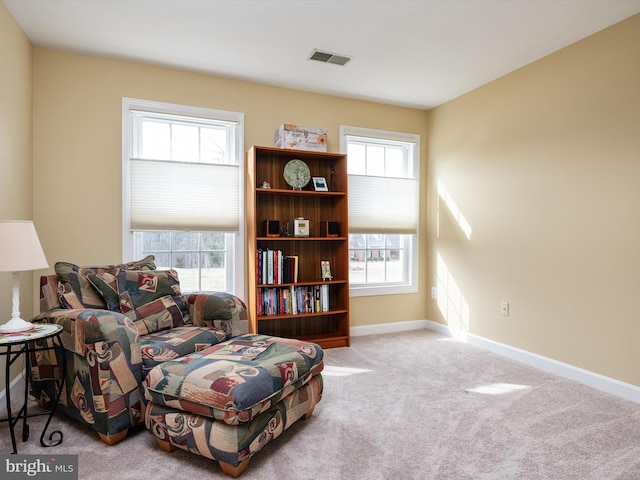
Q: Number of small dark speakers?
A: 2